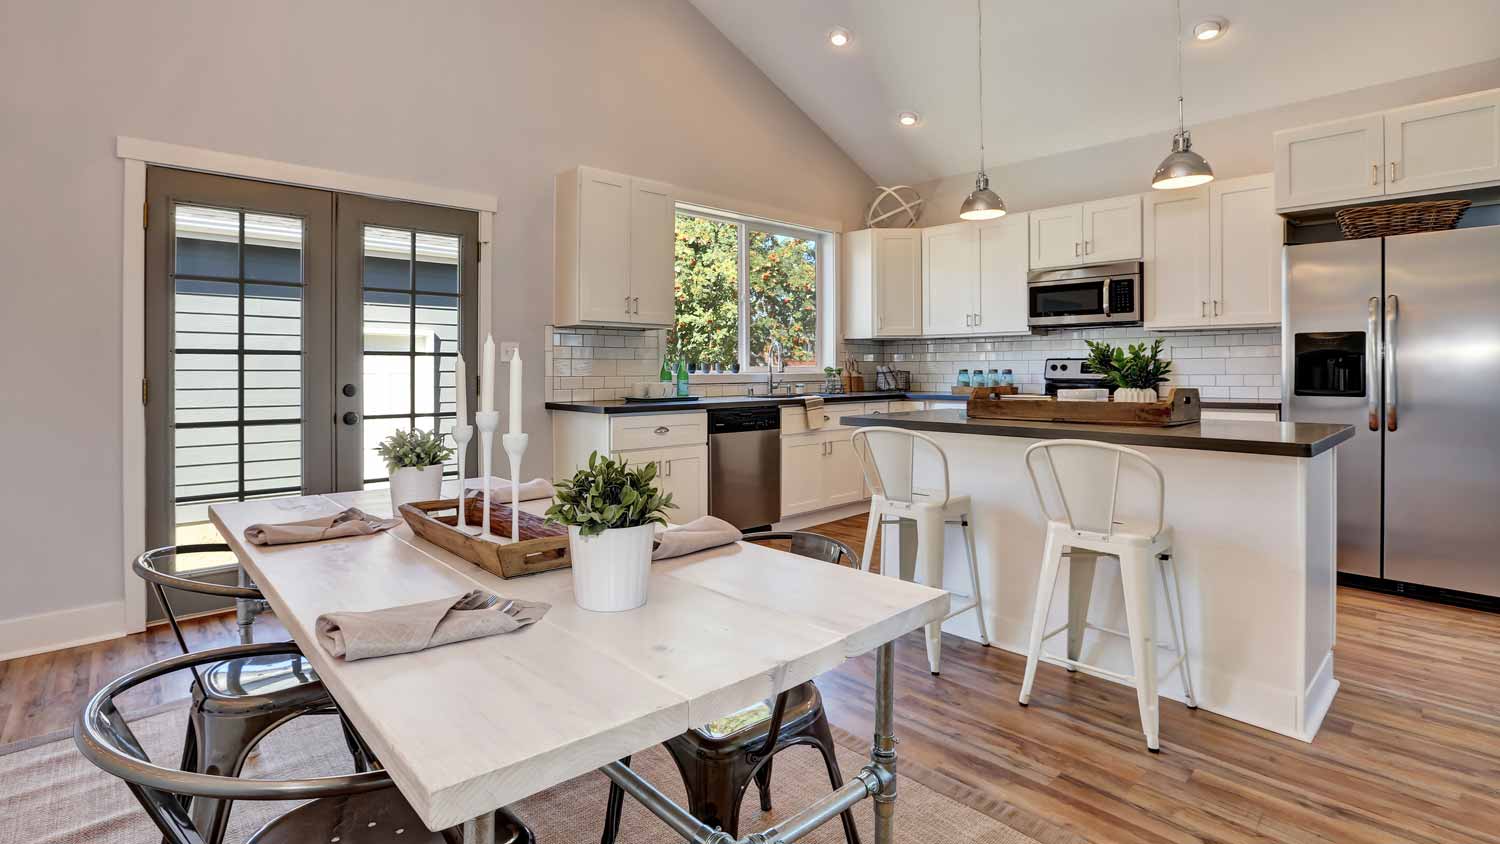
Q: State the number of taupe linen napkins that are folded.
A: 4